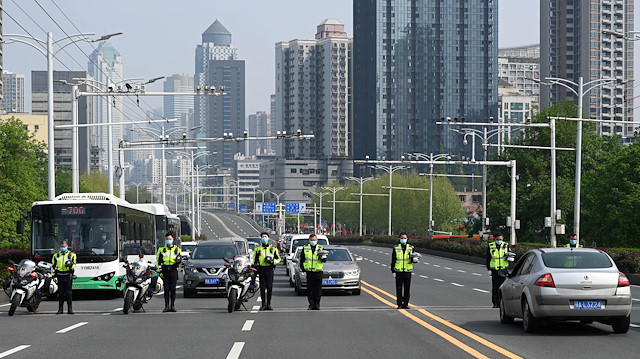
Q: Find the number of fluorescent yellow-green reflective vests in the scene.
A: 7